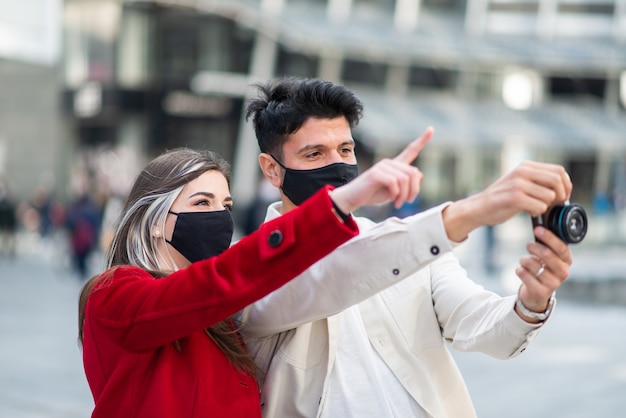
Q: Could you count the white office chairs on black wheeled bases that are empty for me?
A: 0